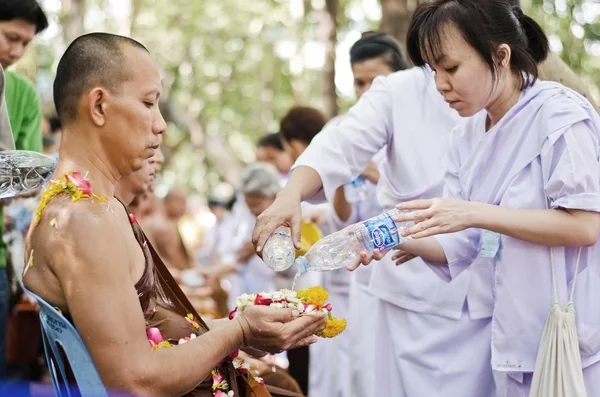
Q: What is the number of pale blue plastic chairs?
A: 1